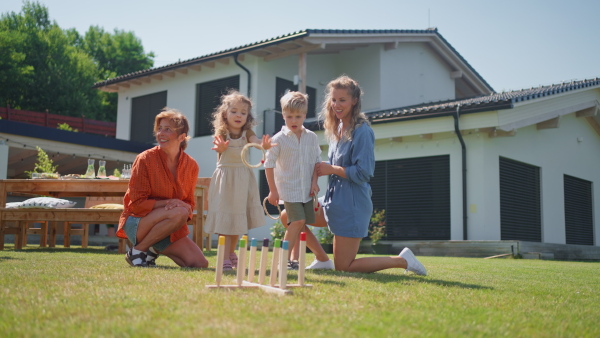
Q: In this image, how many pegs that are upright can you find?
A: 9